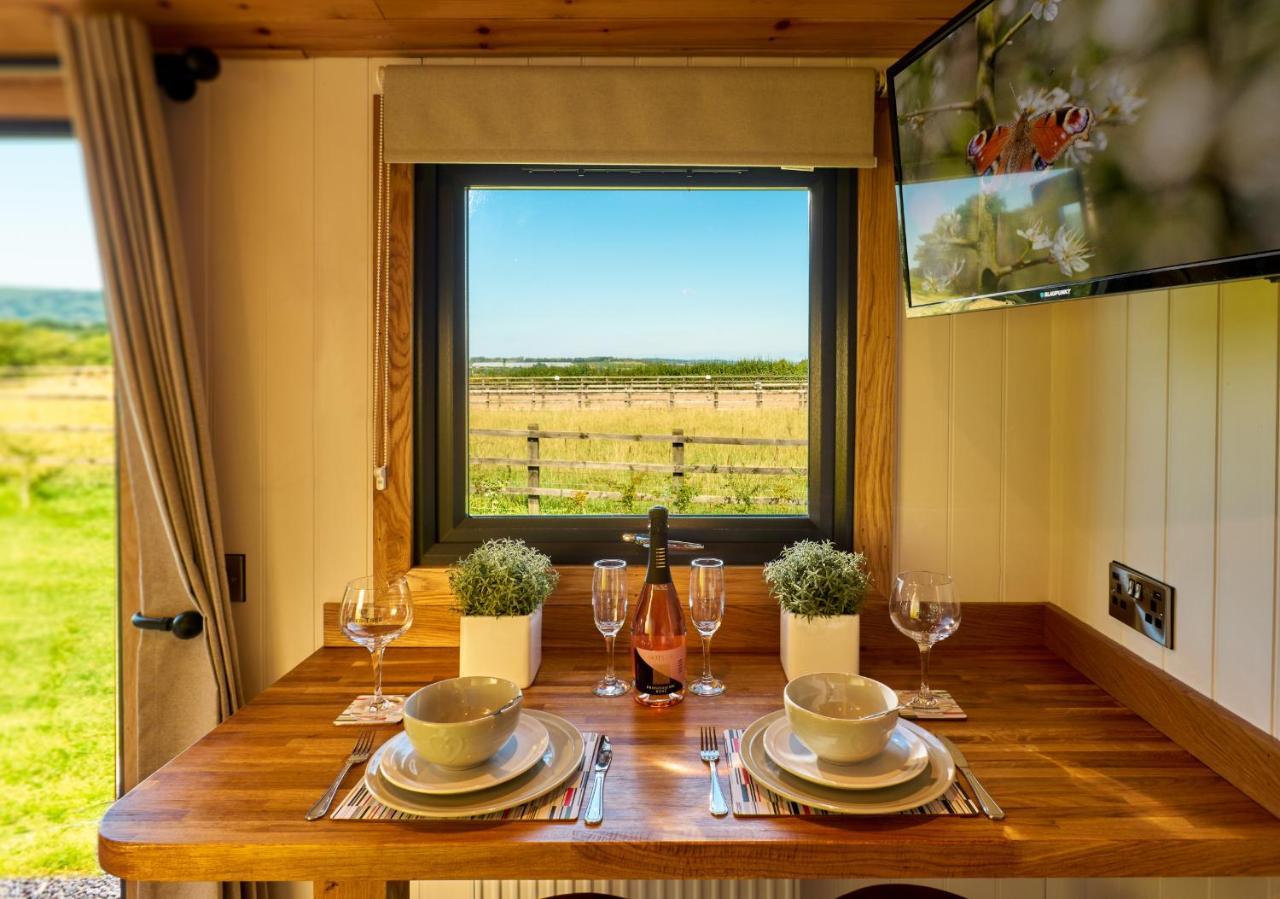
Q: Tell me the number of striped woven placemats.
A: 2